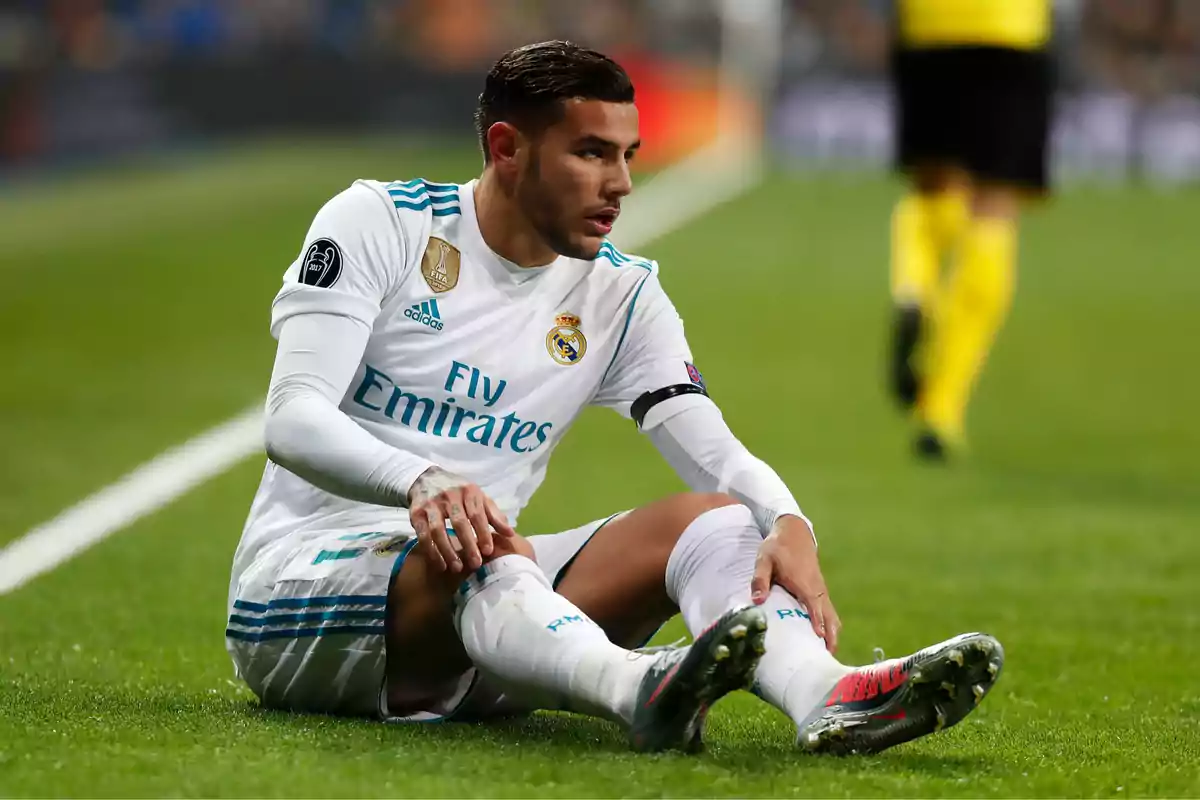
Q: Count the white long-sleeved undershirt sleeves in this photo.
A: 2